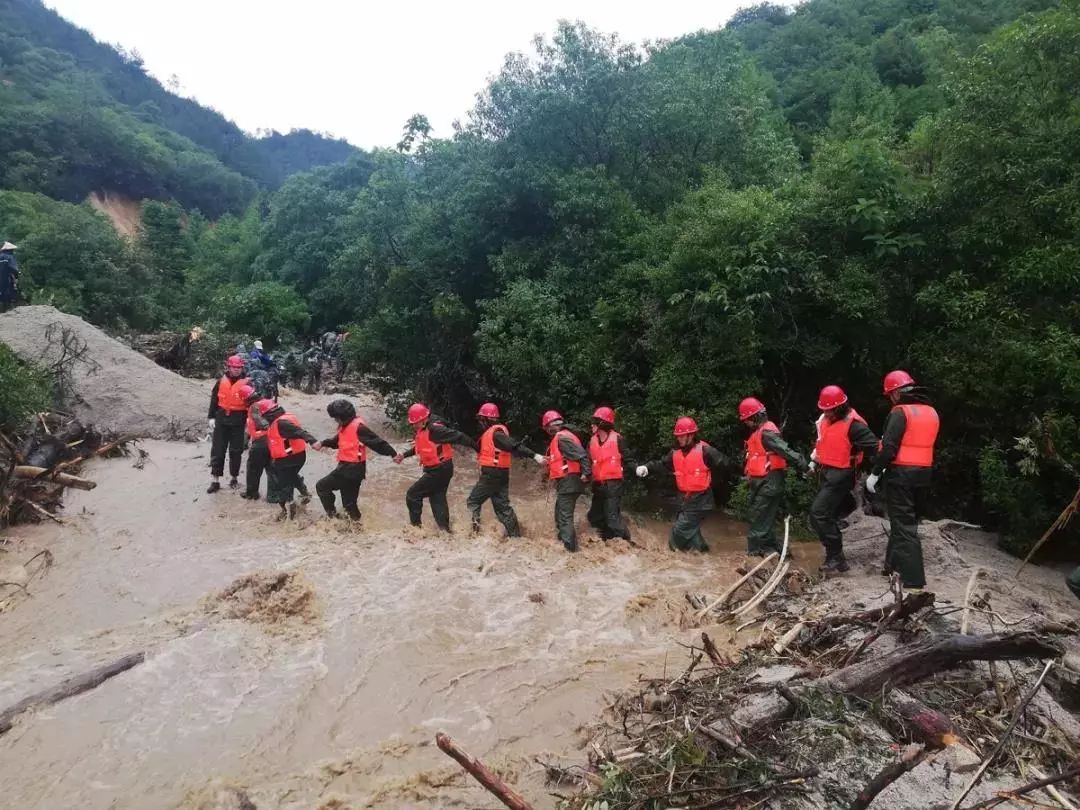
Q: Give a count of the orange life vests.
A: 12